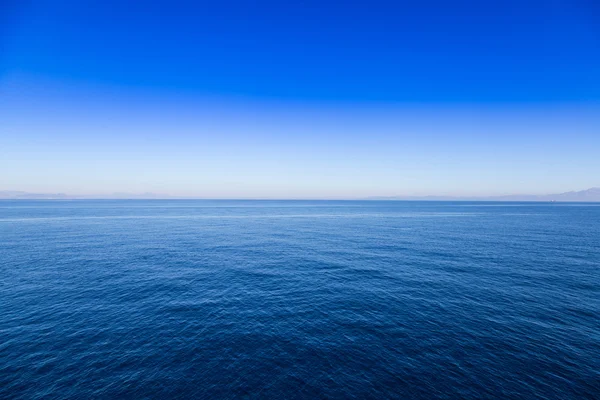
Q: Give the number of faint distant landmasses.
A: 2